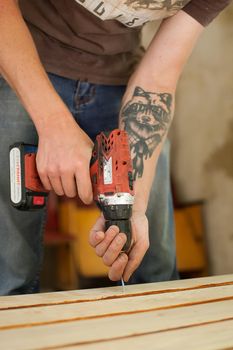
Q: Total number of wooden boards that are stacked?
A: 4